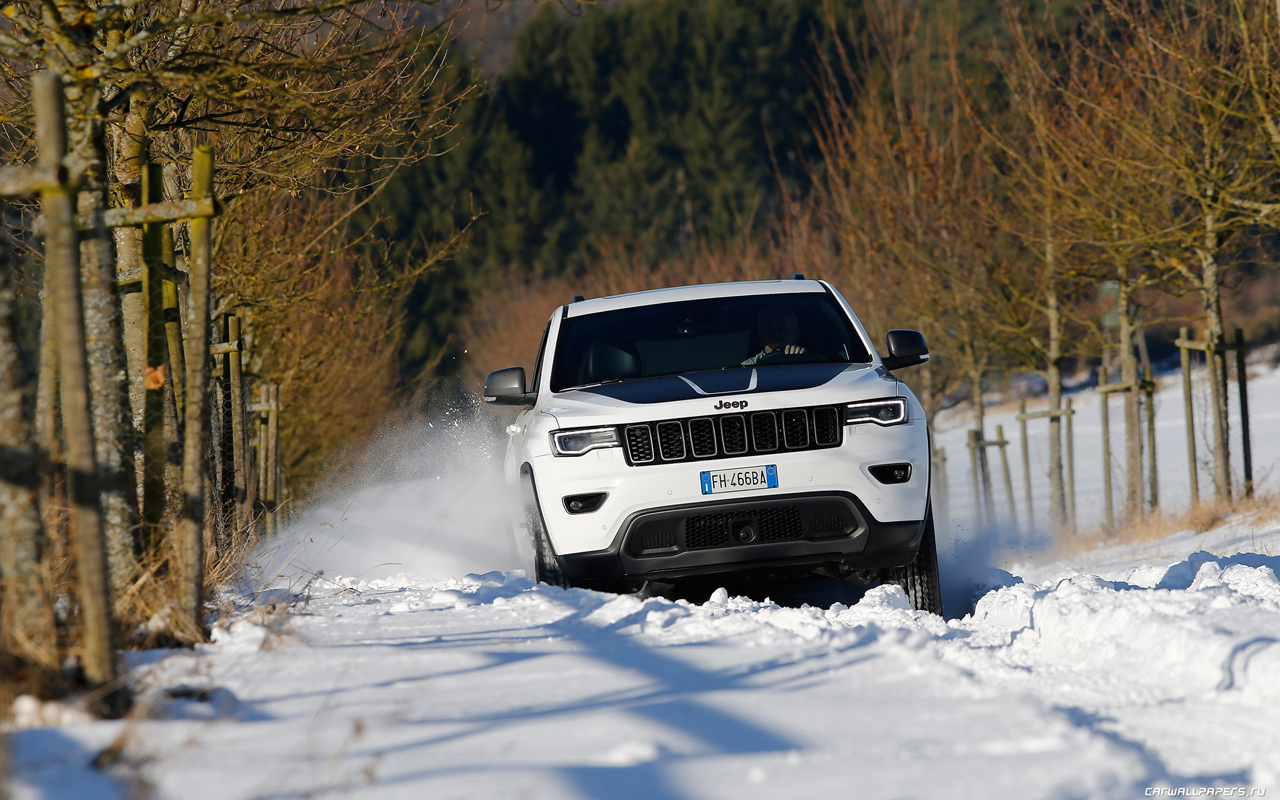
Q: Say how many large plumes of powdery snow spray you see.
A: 1